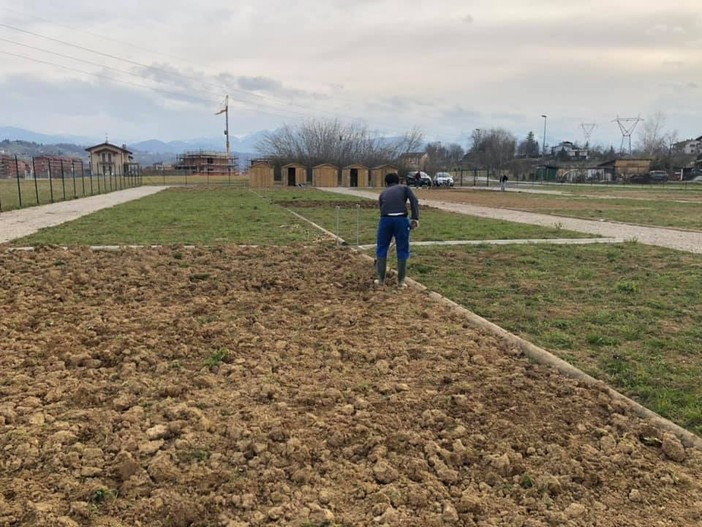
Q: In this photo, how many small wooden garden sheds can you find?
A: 5